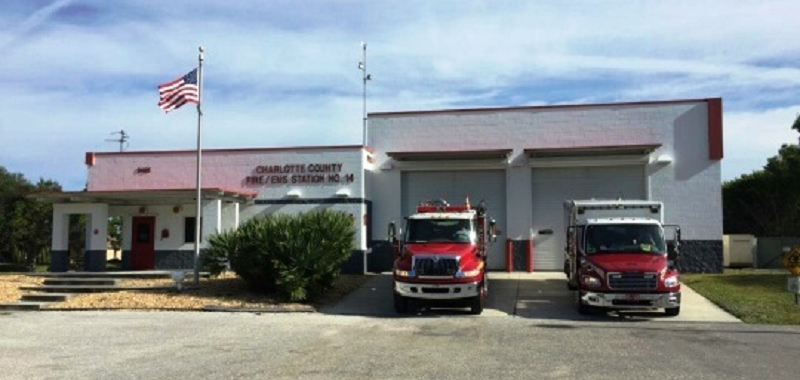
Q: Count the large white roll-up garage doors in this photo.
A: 2